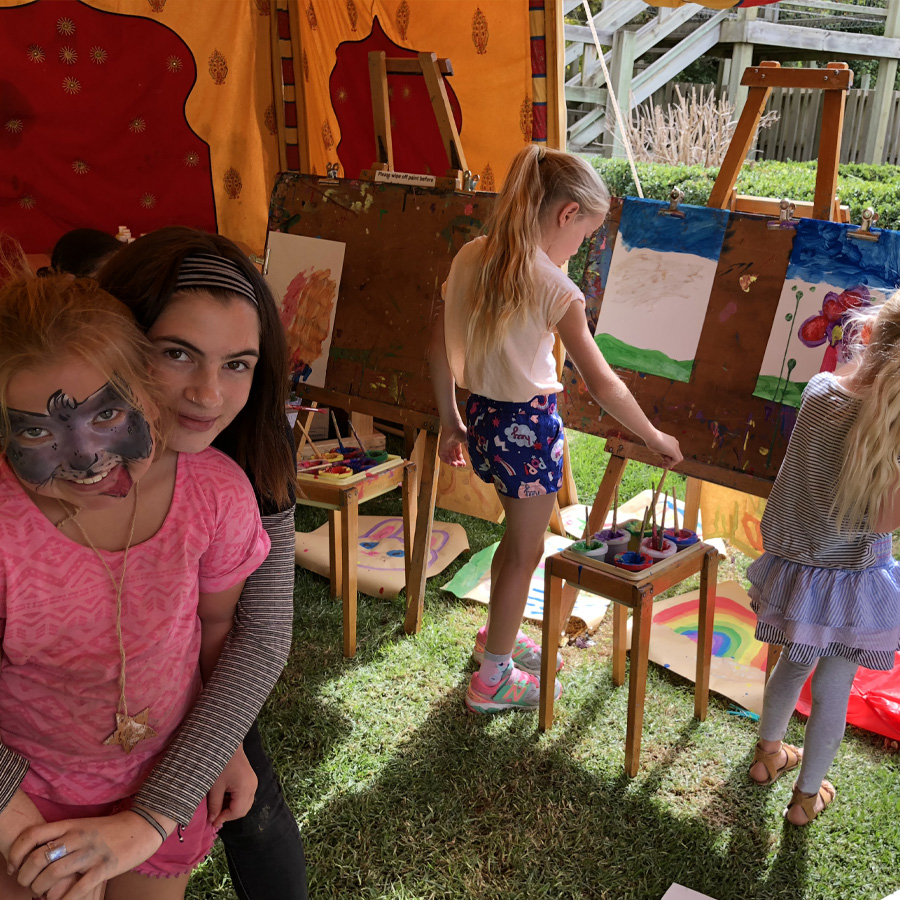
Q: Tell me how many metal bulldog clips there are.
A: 6